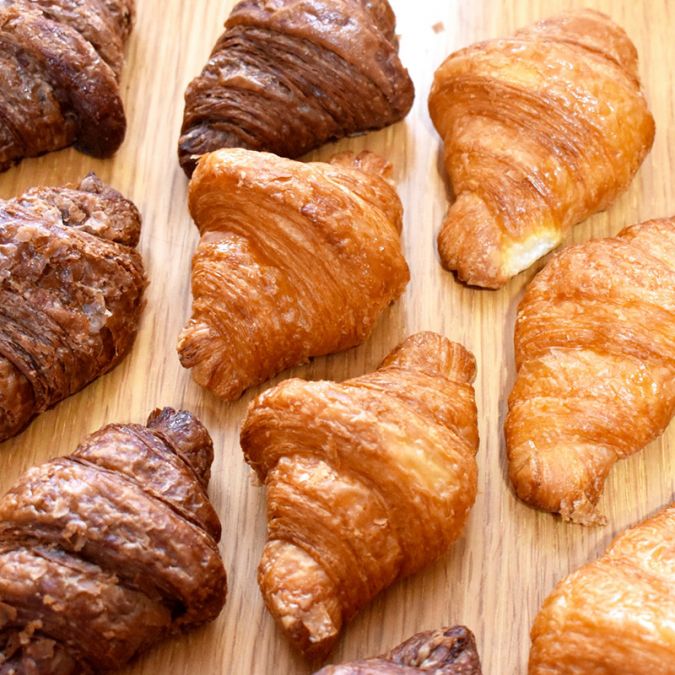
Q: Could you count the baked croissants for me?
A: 10